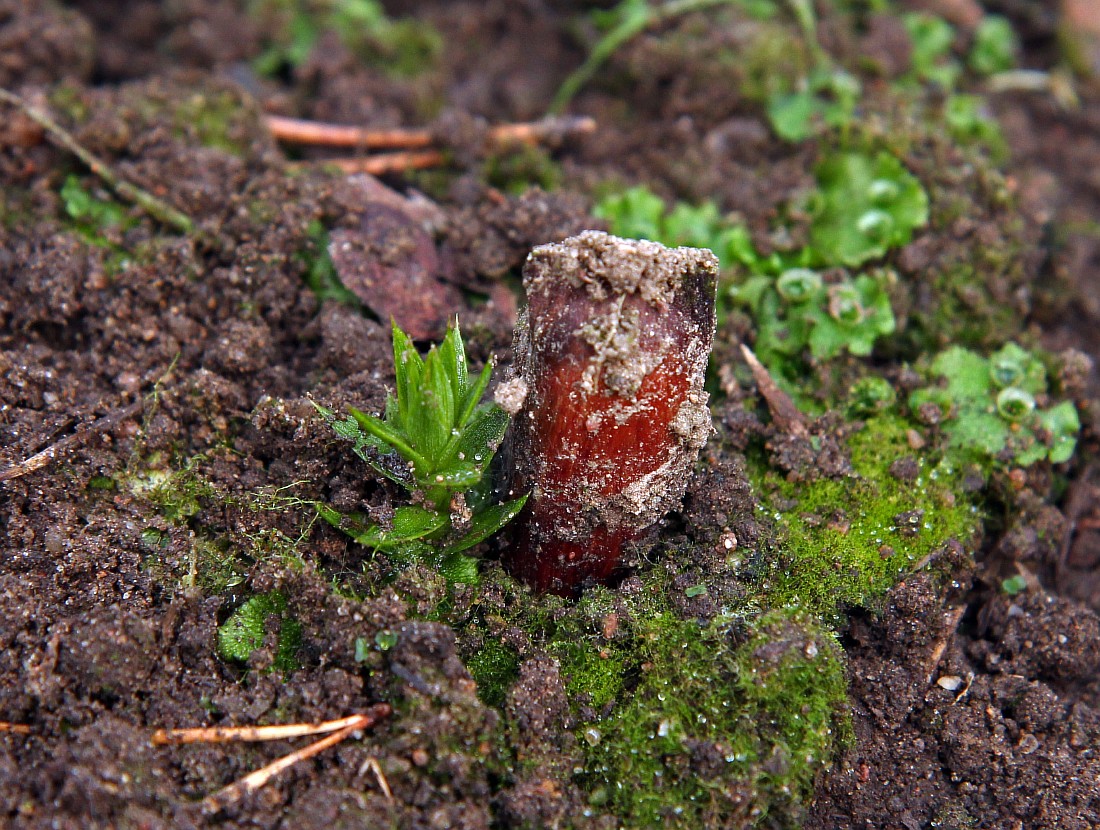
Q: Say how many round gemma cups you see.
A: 6